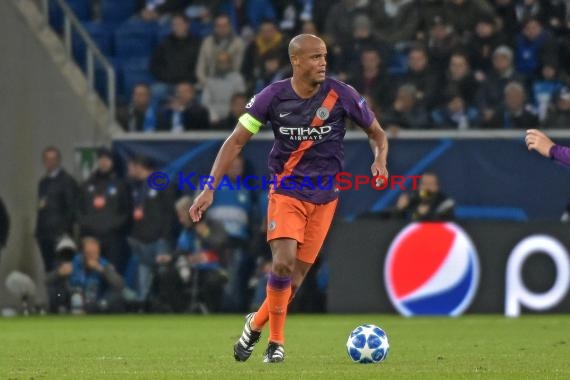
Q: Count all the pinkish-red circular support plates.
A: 0